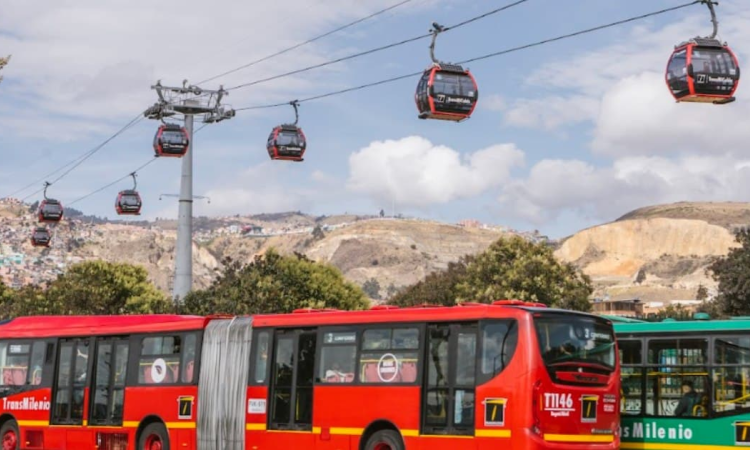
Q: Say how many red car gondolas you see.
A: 7